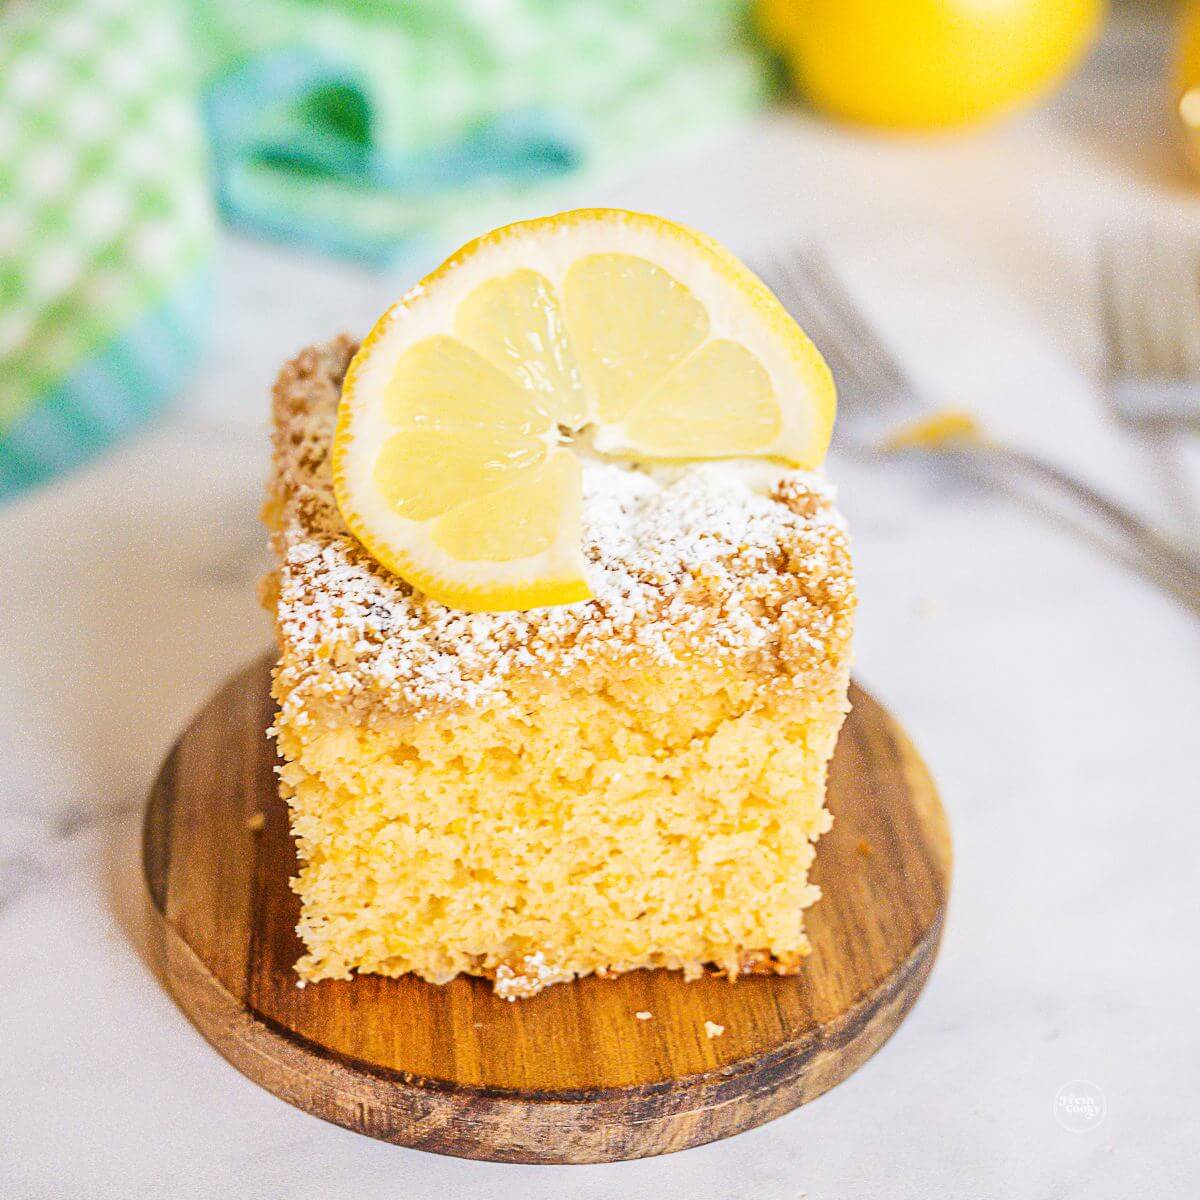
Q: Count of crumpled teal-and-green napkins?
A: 1